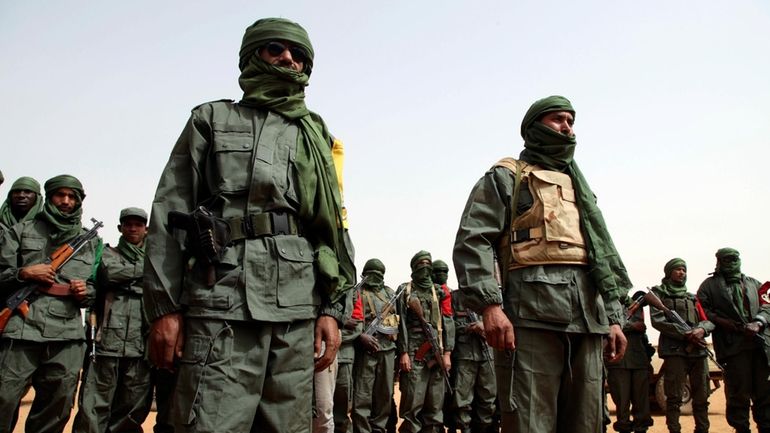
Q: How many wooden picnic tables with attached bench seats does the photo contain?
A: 0